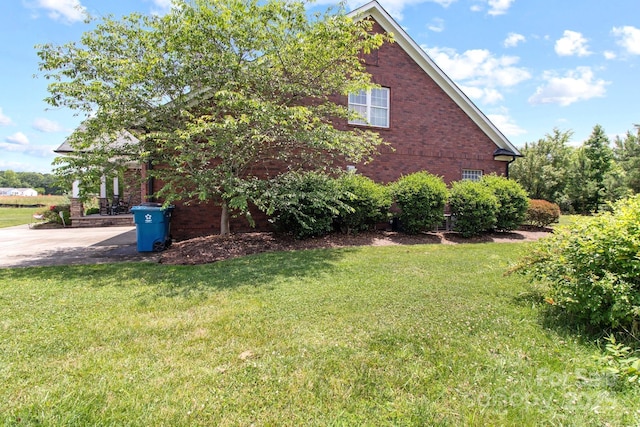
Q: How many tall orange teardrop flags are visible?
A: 0